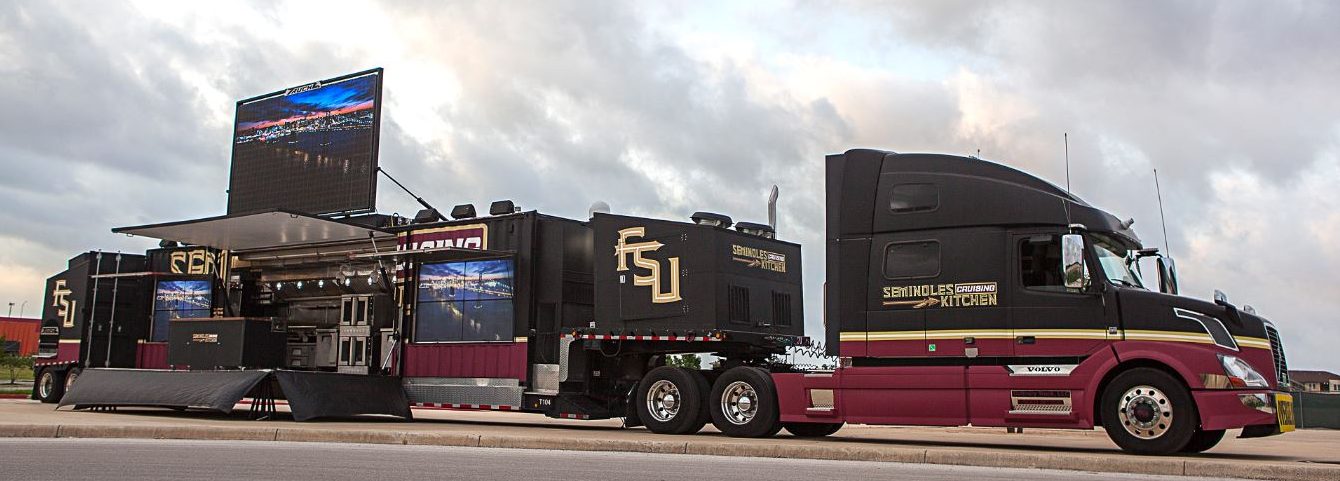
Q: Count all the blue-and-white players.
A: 0